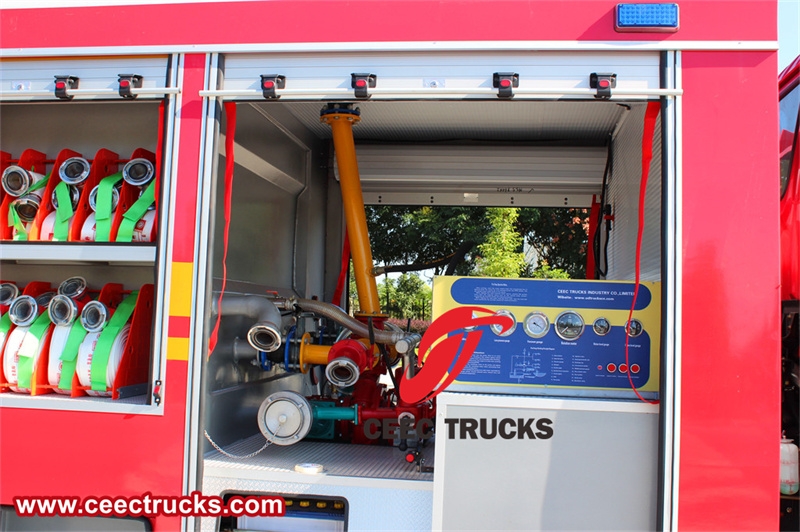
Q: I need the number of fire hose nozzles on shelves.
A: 13